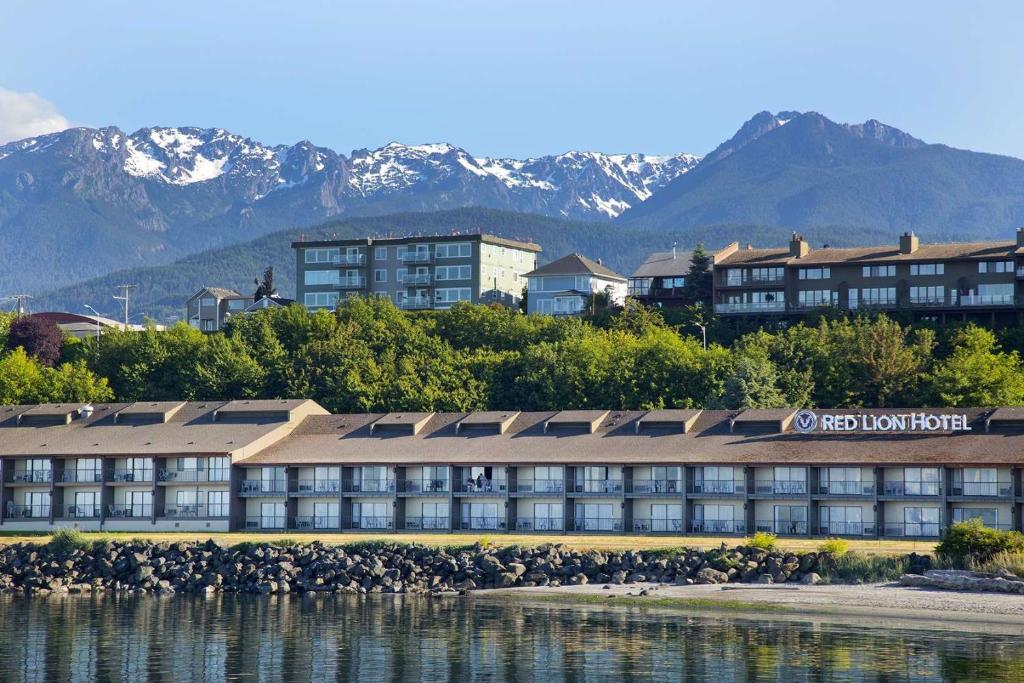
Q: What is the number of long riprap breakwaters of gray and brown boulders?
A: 1